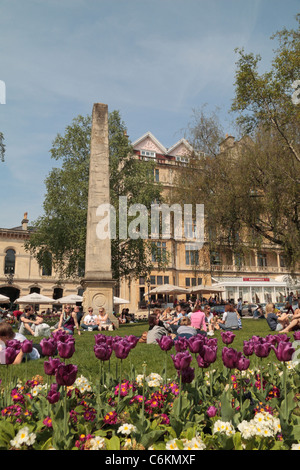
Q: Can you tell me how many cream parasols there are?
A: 6